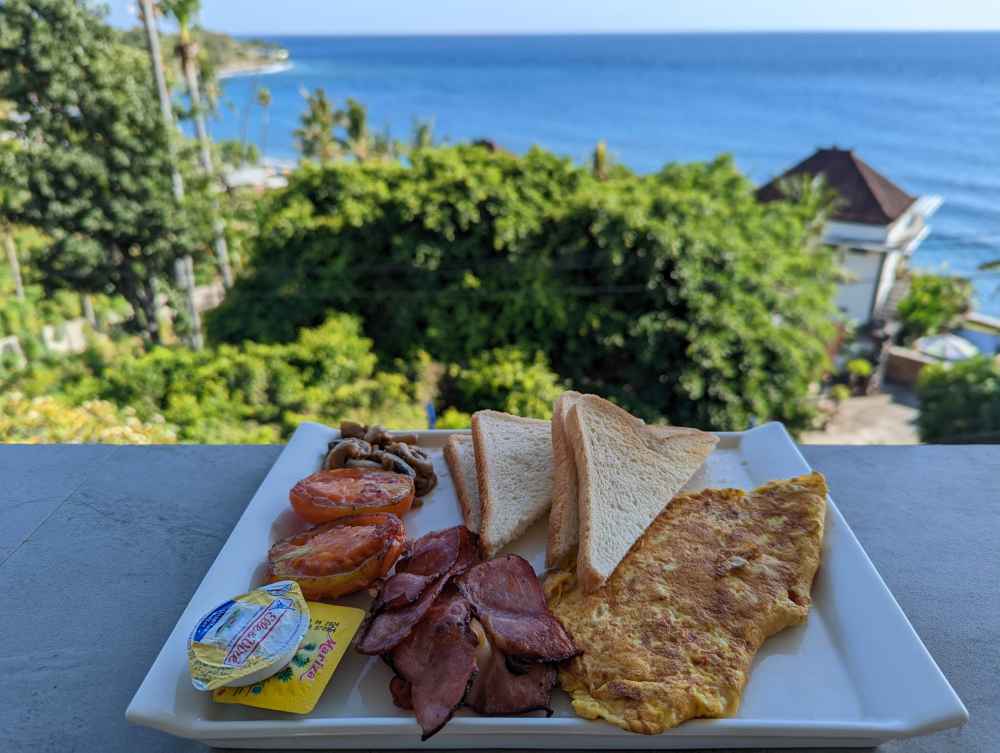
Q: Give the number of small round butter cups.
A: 1